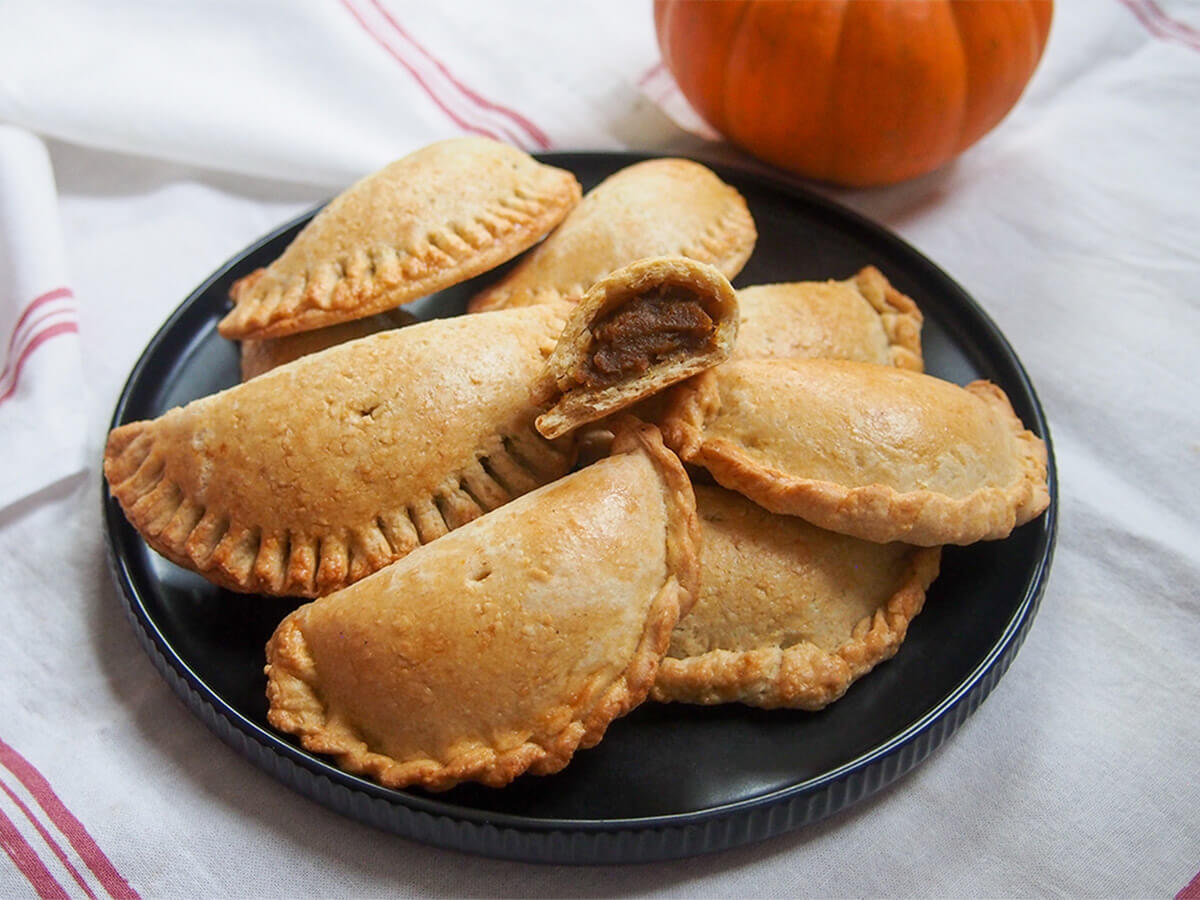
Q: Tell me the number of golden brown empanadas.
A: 9